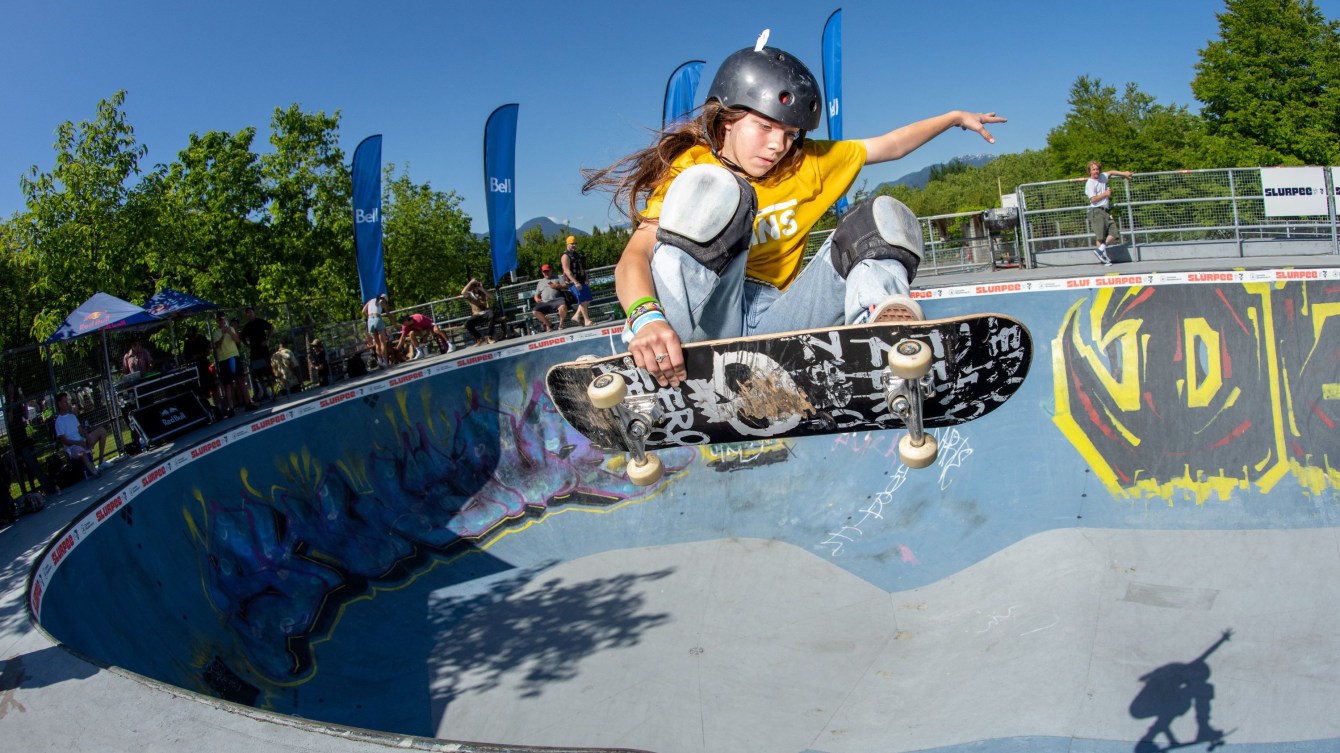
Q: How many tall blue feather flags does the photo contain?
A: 4